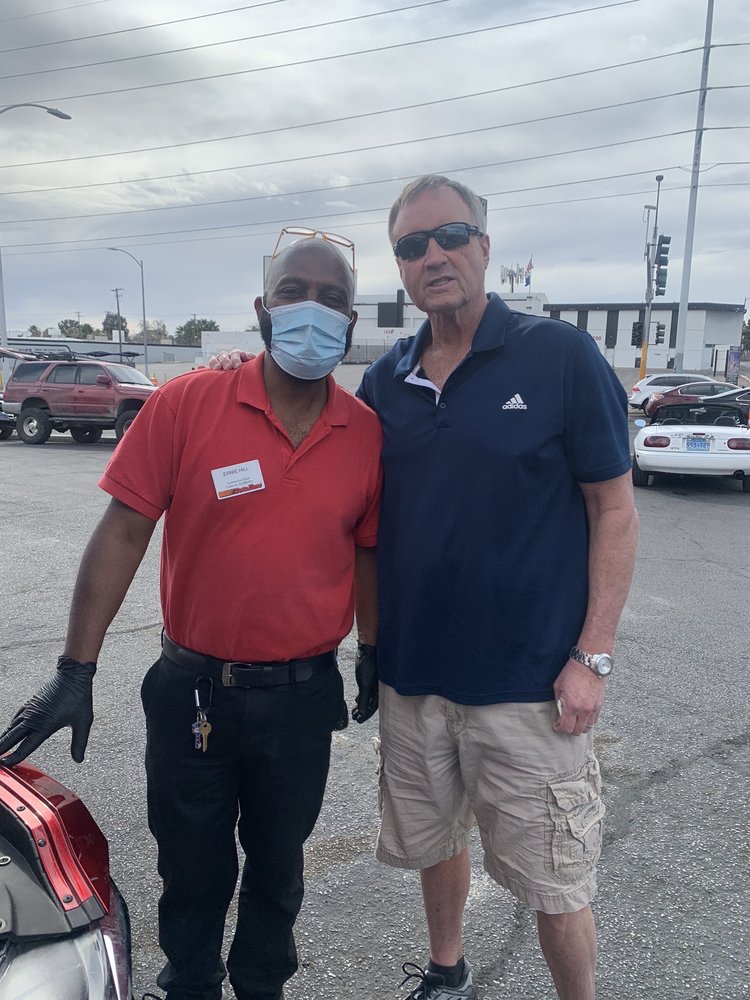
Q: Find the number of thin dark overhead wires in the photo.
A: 9